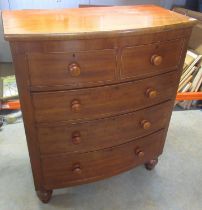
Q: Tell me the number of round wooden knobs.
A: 8